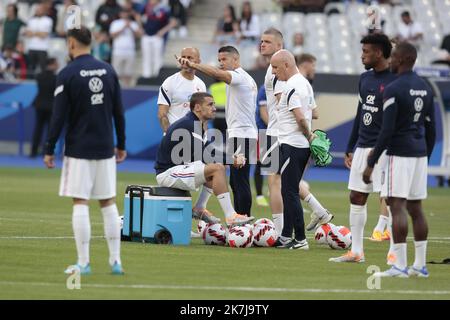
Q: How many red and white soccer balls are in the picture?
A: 7